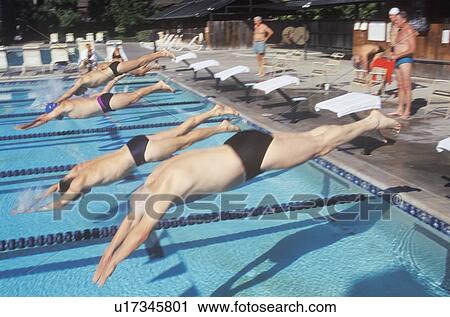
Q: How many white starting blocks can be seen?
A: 6